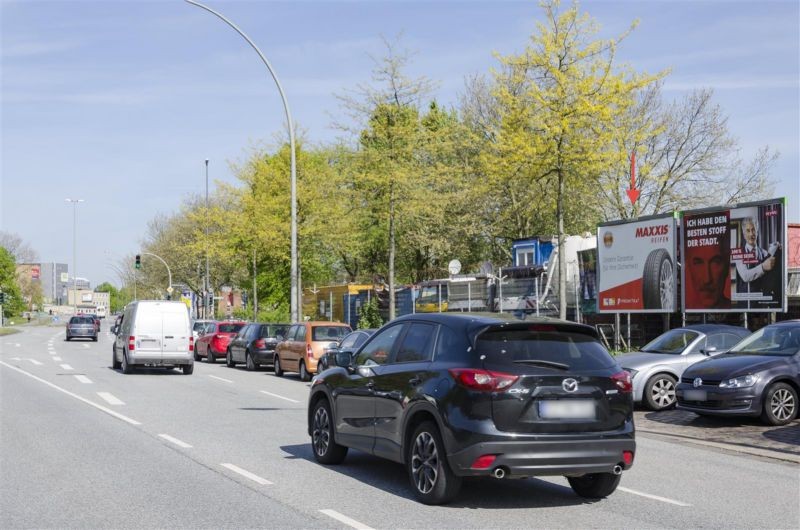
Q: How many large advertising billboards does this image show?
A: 2